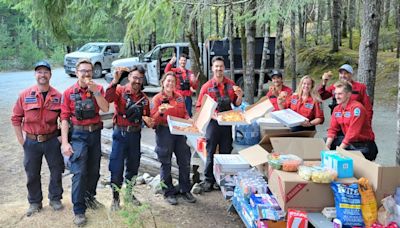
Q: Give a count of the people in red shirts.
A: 10